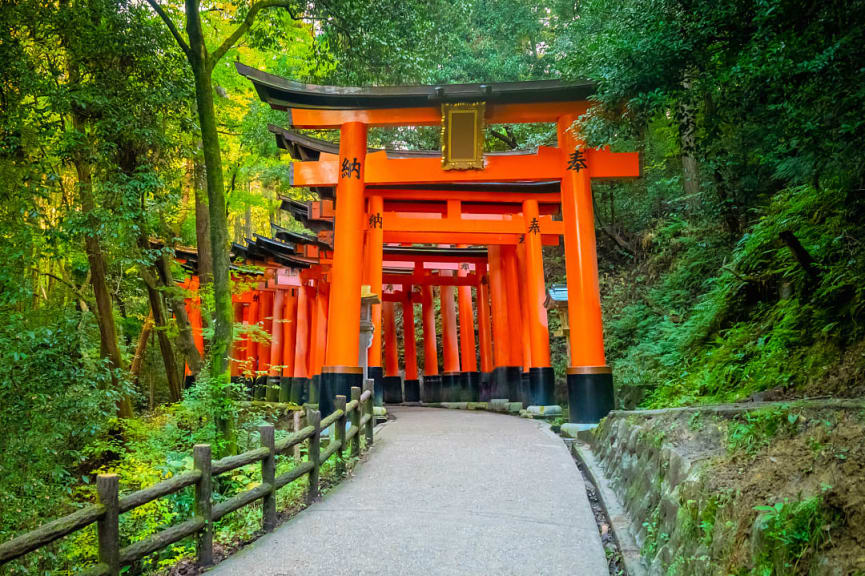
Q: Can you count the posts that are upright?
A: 7